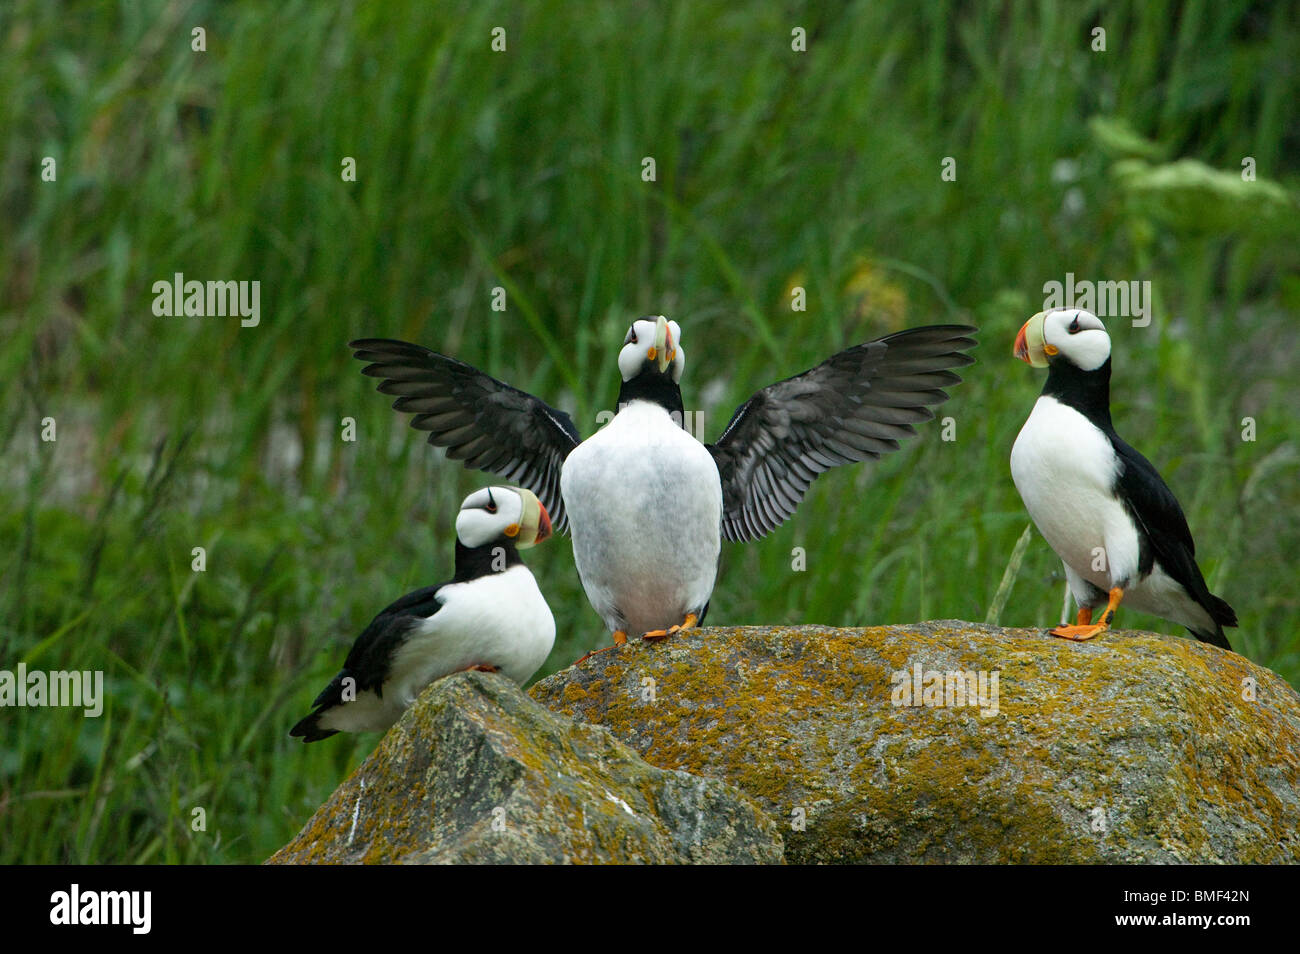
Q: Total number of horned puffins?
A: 3